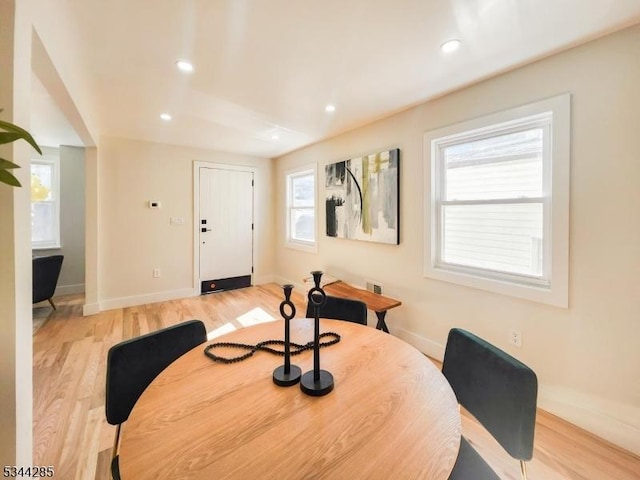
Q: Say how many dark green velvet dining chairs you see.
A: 3